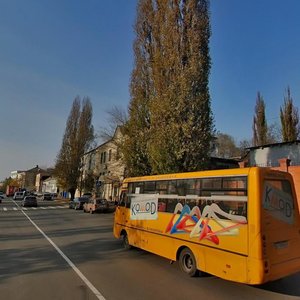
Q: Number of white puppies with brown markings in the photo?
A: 0